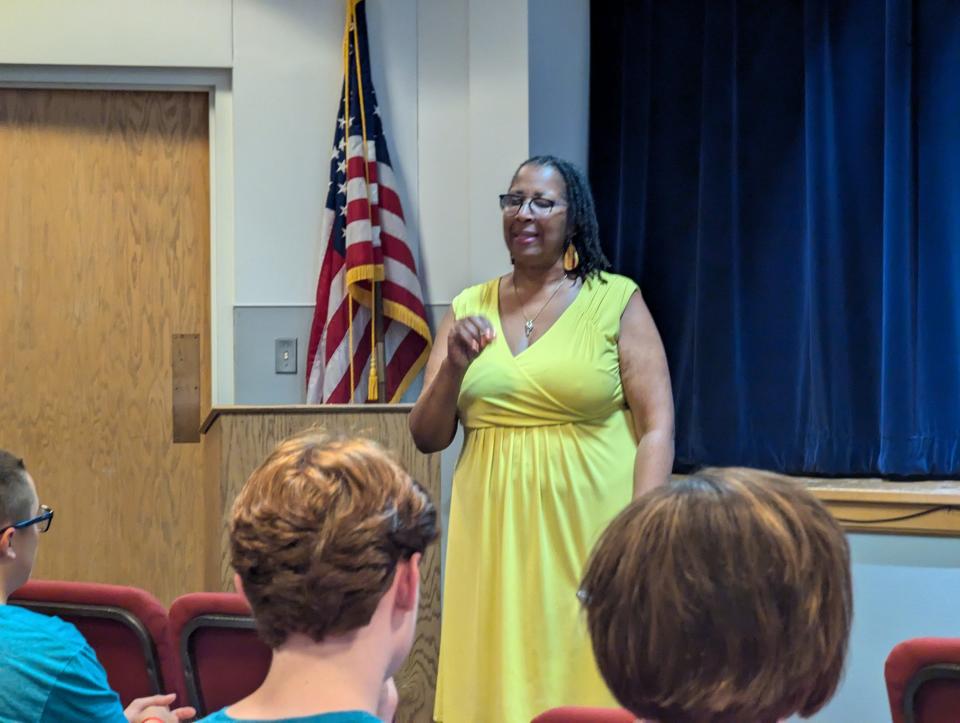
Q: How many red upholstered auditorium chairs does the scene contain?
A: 4